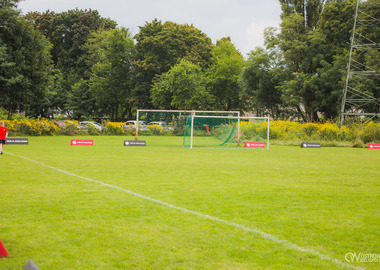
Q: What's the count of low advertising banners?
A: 6